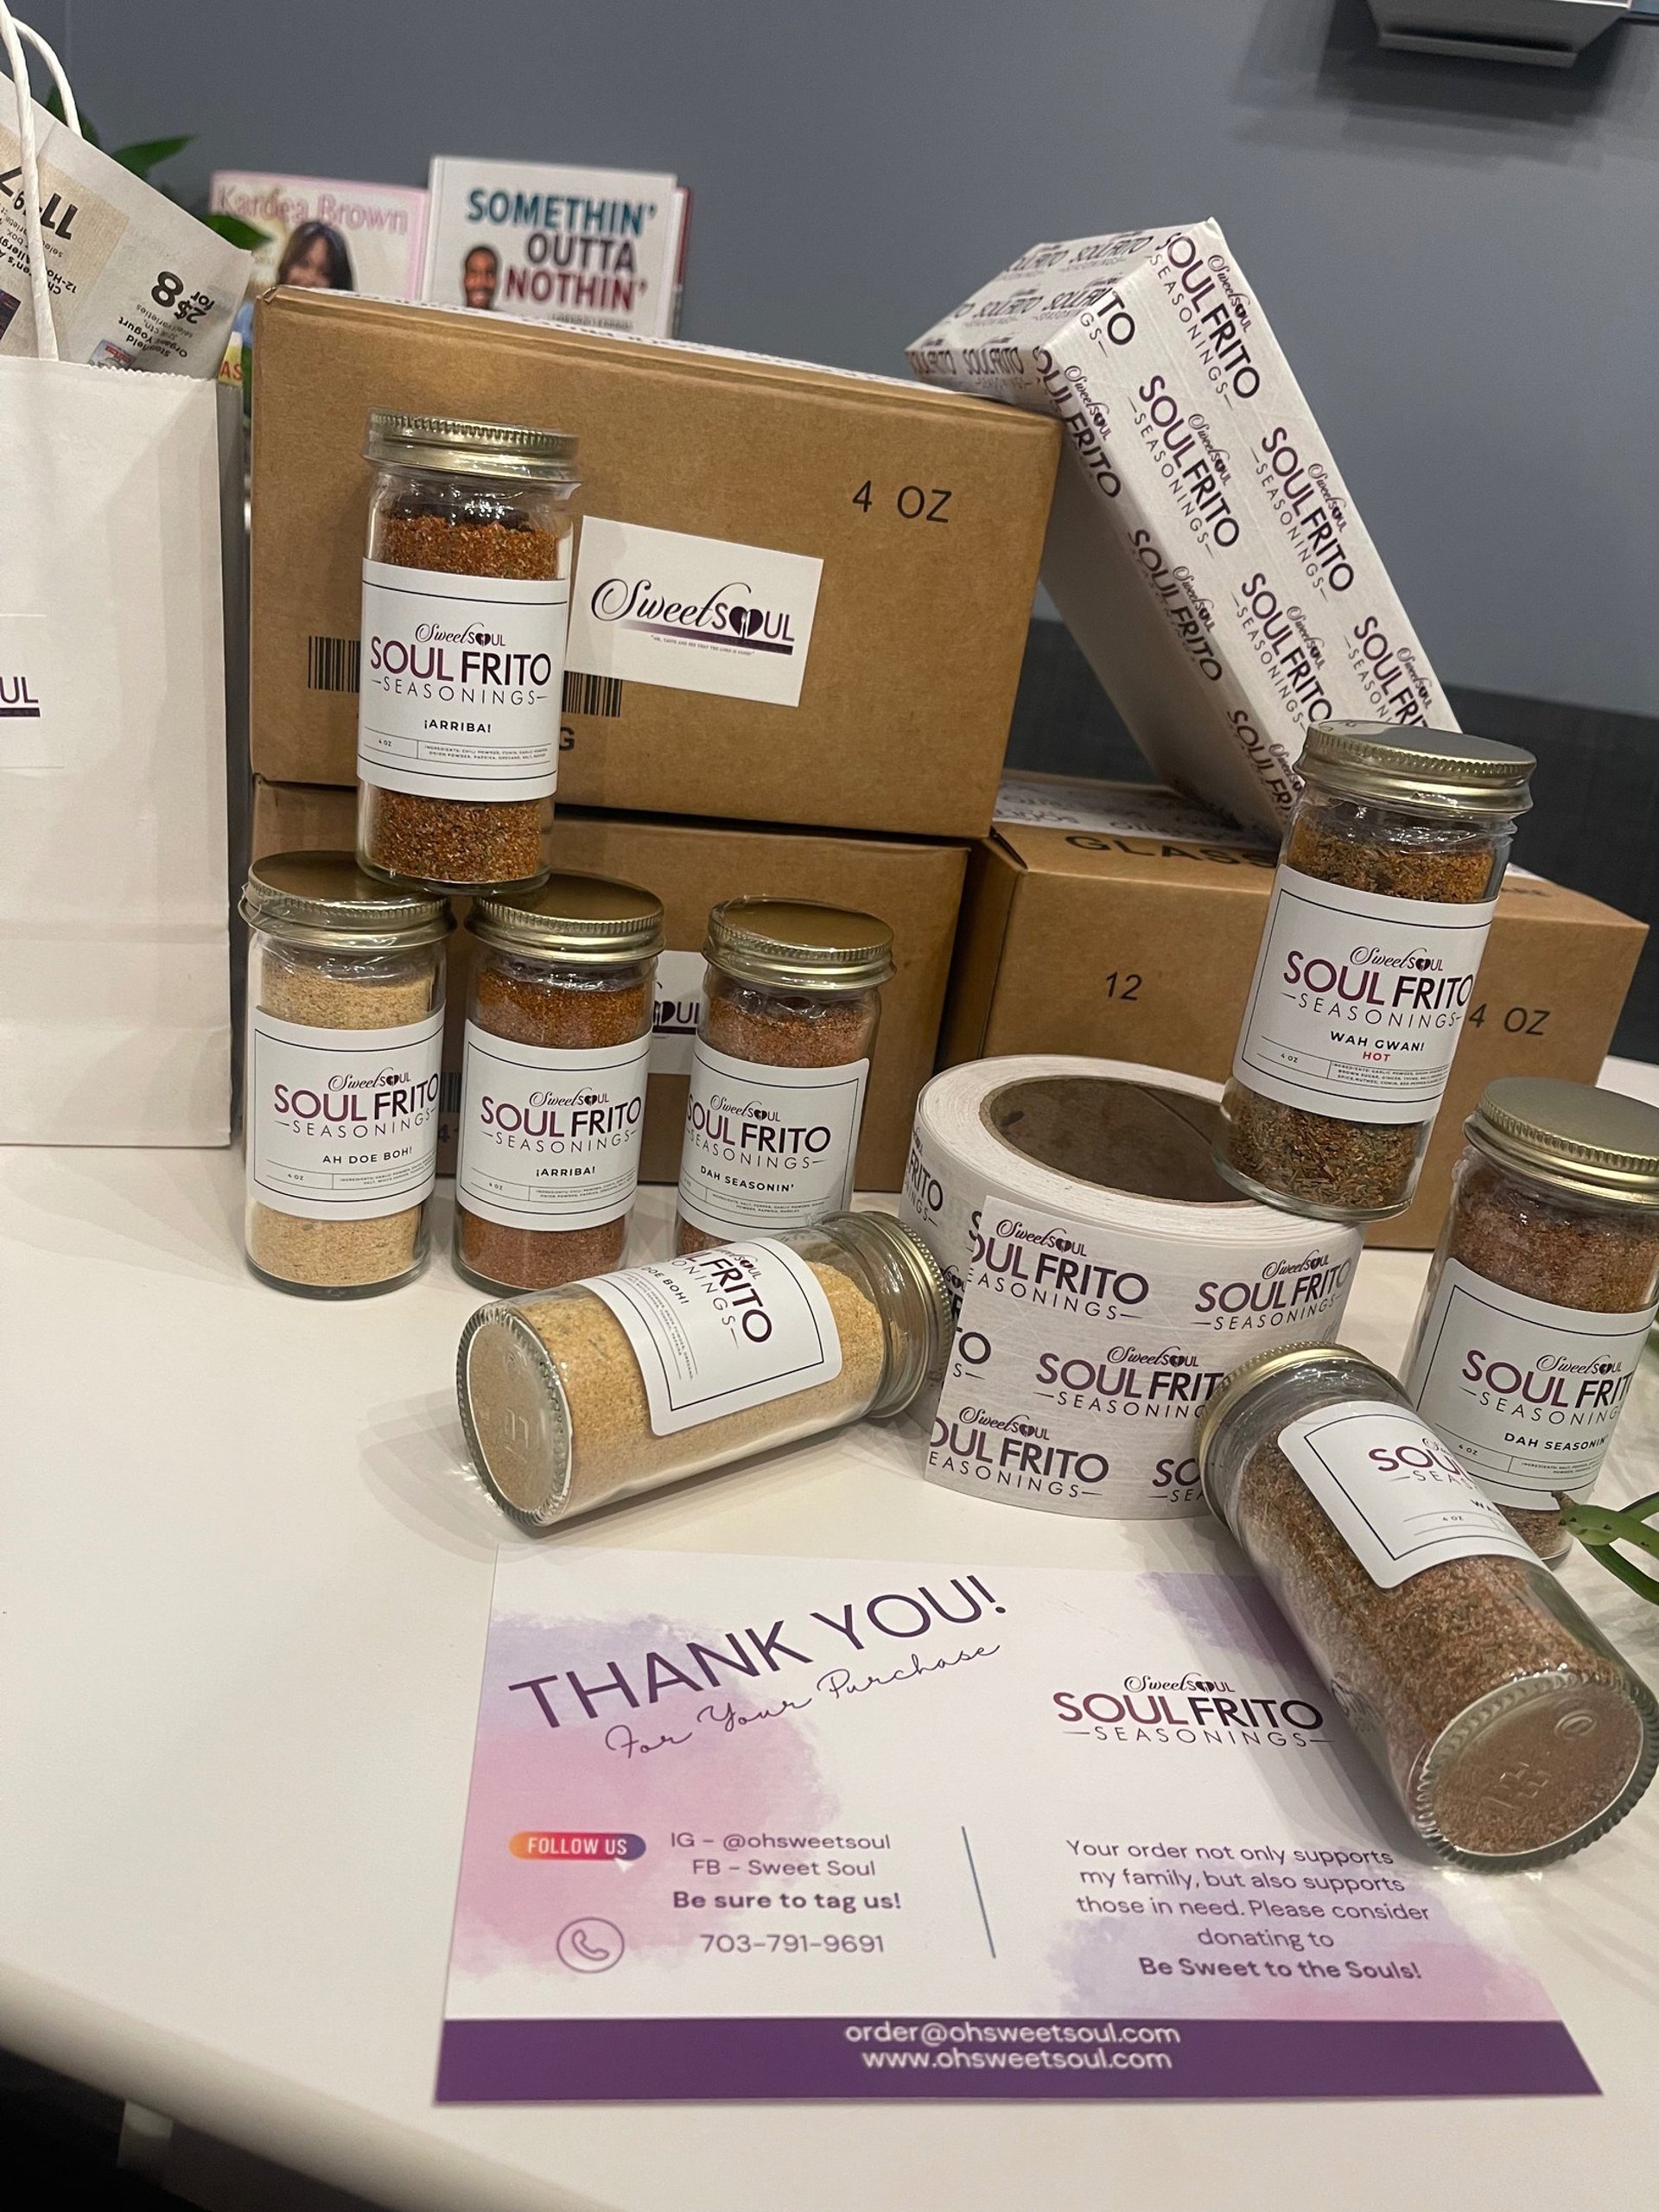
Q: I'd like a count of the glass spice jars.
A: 8